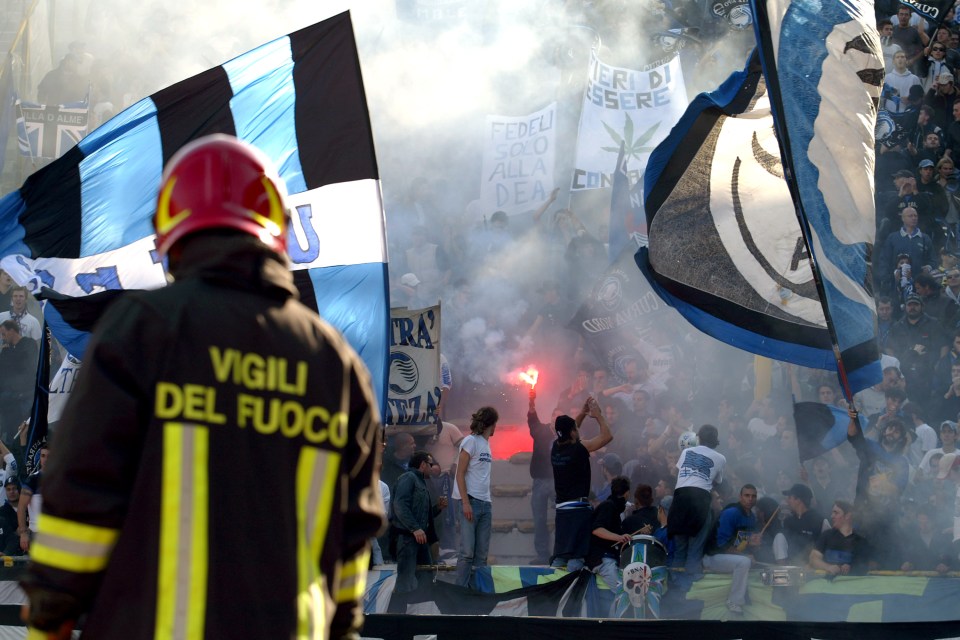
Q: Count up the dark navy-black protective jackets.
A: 1